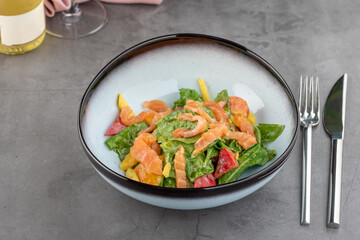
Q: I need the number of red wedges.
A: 3